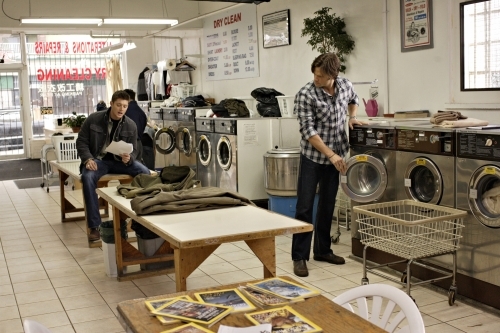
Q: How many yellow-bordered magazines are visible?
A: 7